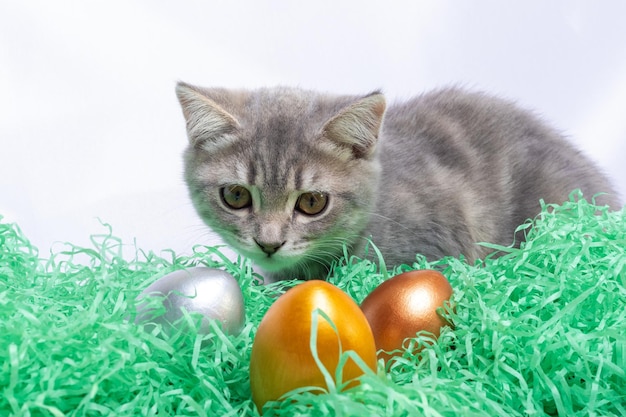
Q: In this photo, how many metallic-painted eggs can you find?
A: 3